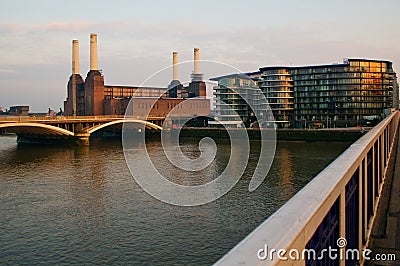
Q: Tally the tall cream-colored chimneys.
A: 4